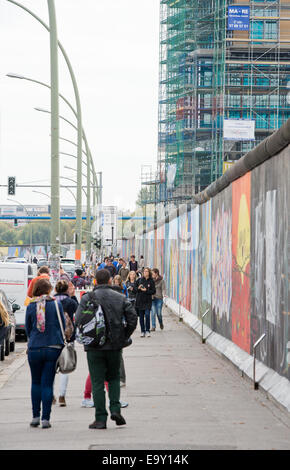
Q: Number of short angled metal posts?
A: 3